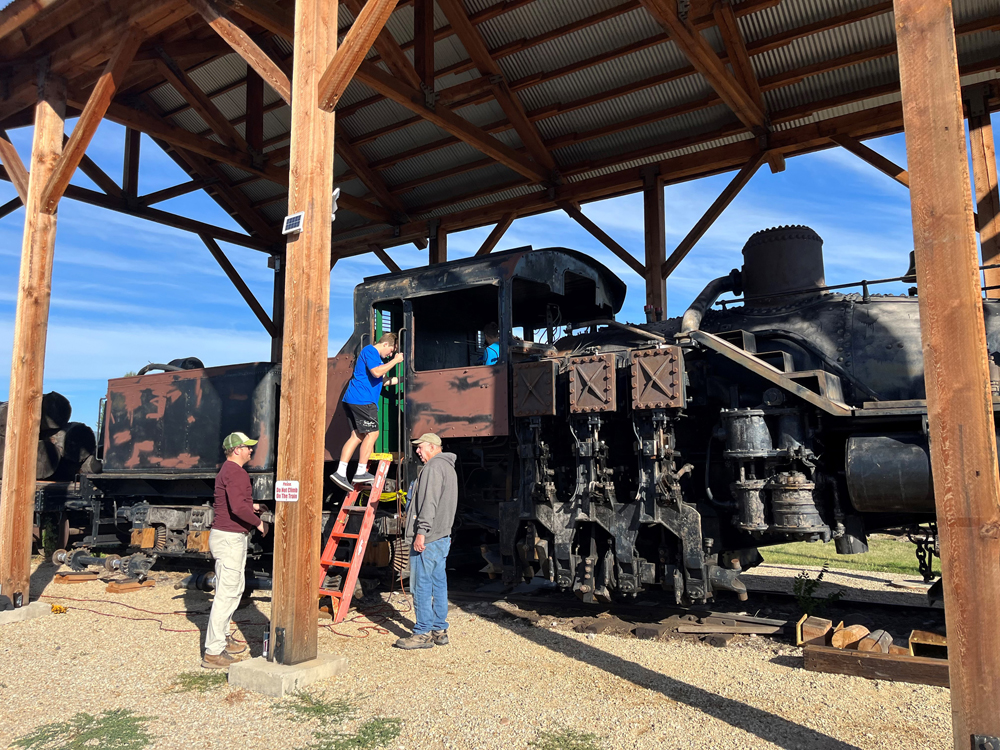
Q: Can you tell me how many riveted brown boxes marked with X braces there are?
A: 3